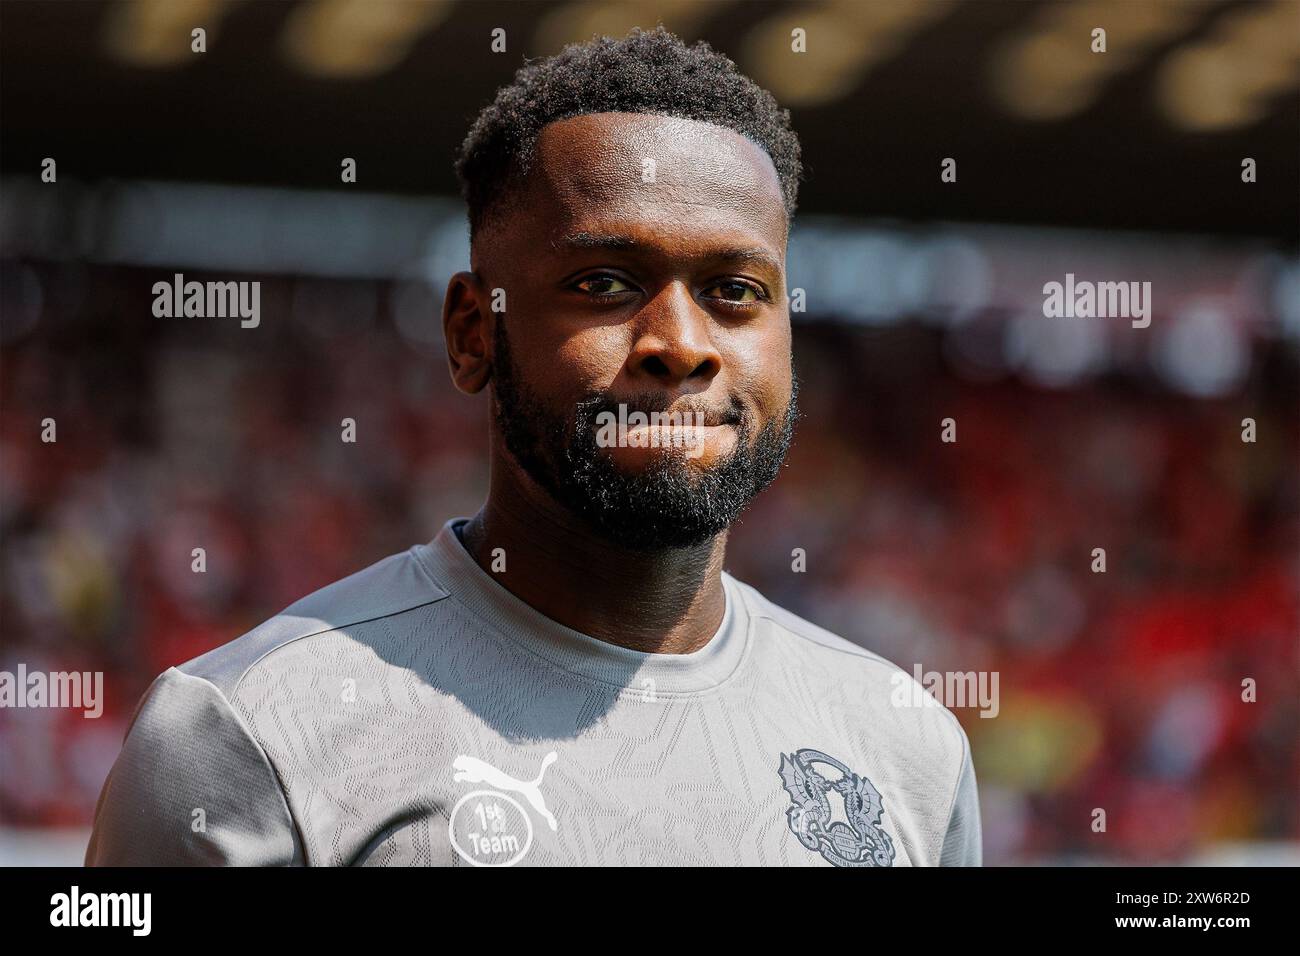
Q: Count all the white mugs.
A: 0